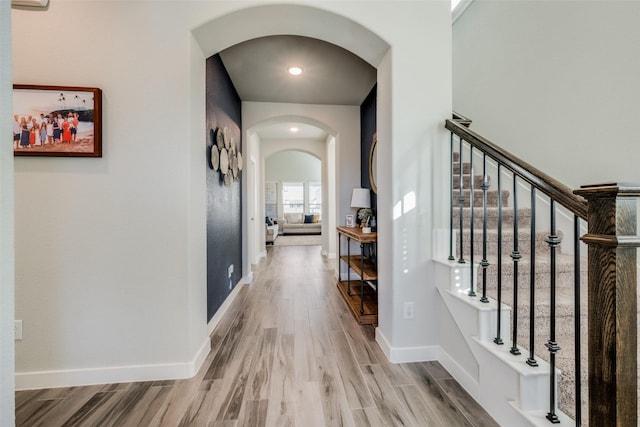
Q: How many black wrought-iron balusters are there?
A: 9